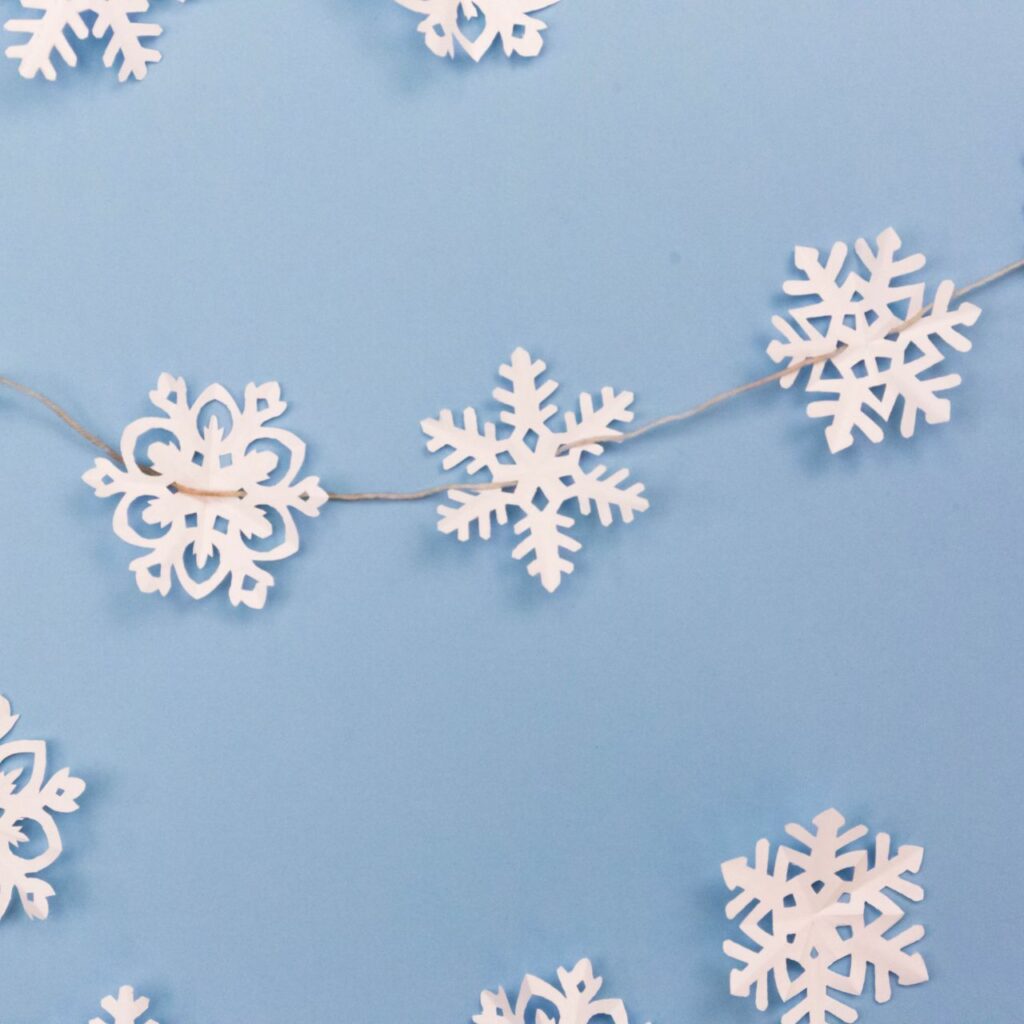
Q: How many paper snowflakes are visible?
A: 9